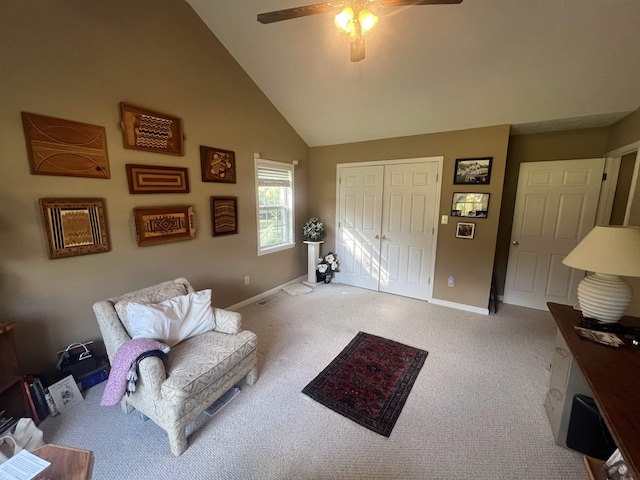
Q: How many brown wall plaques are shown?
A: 7